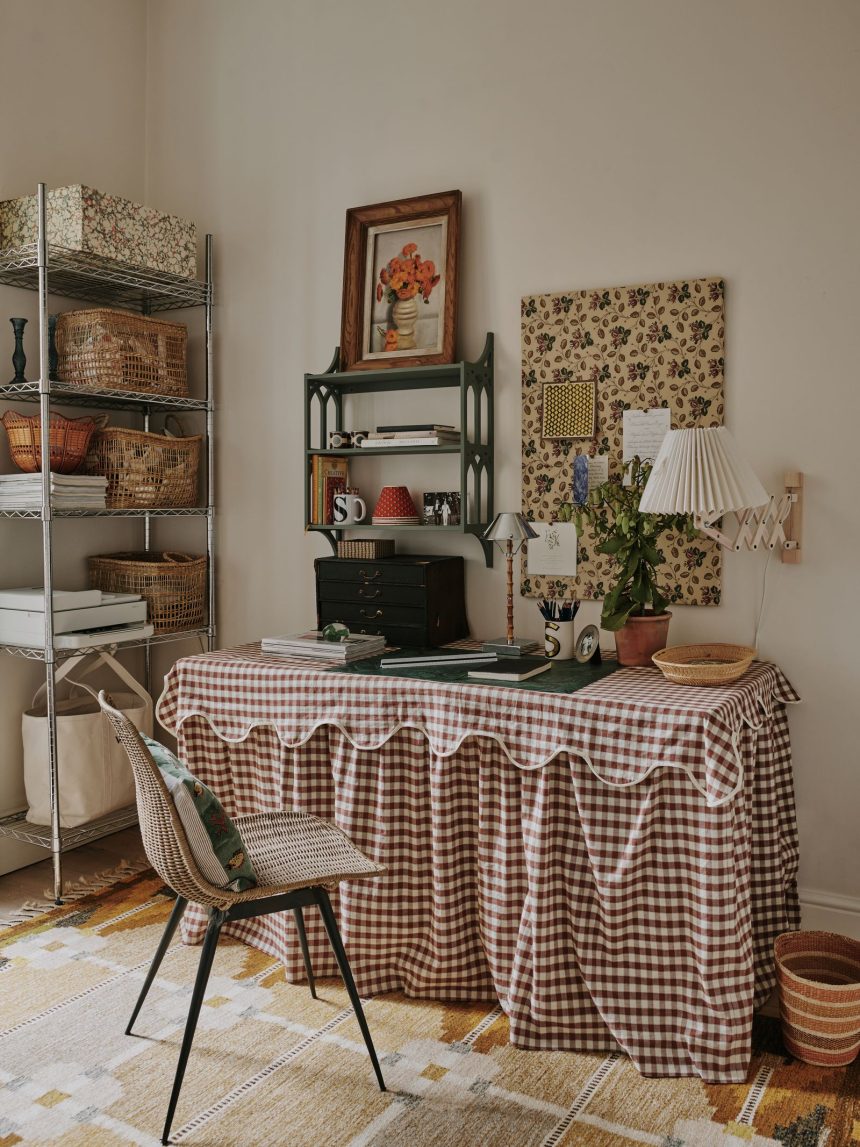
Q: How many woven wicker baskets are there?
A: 6